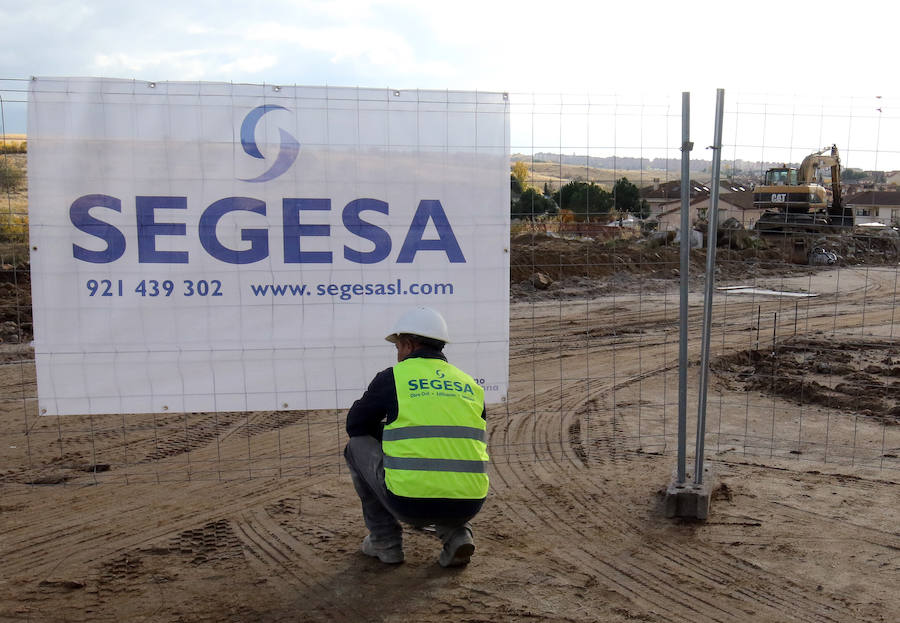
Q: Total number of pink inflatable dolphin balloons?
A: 0